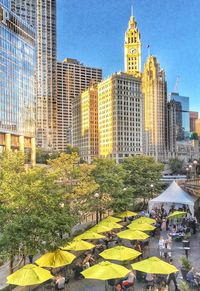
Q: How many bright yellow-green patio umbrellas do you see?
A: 15